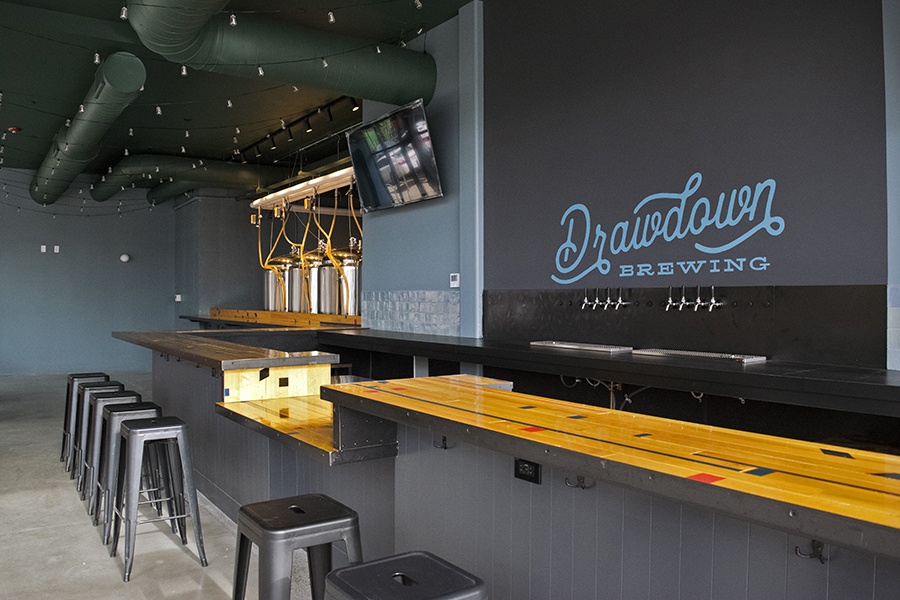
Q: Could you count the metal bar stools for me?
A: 7